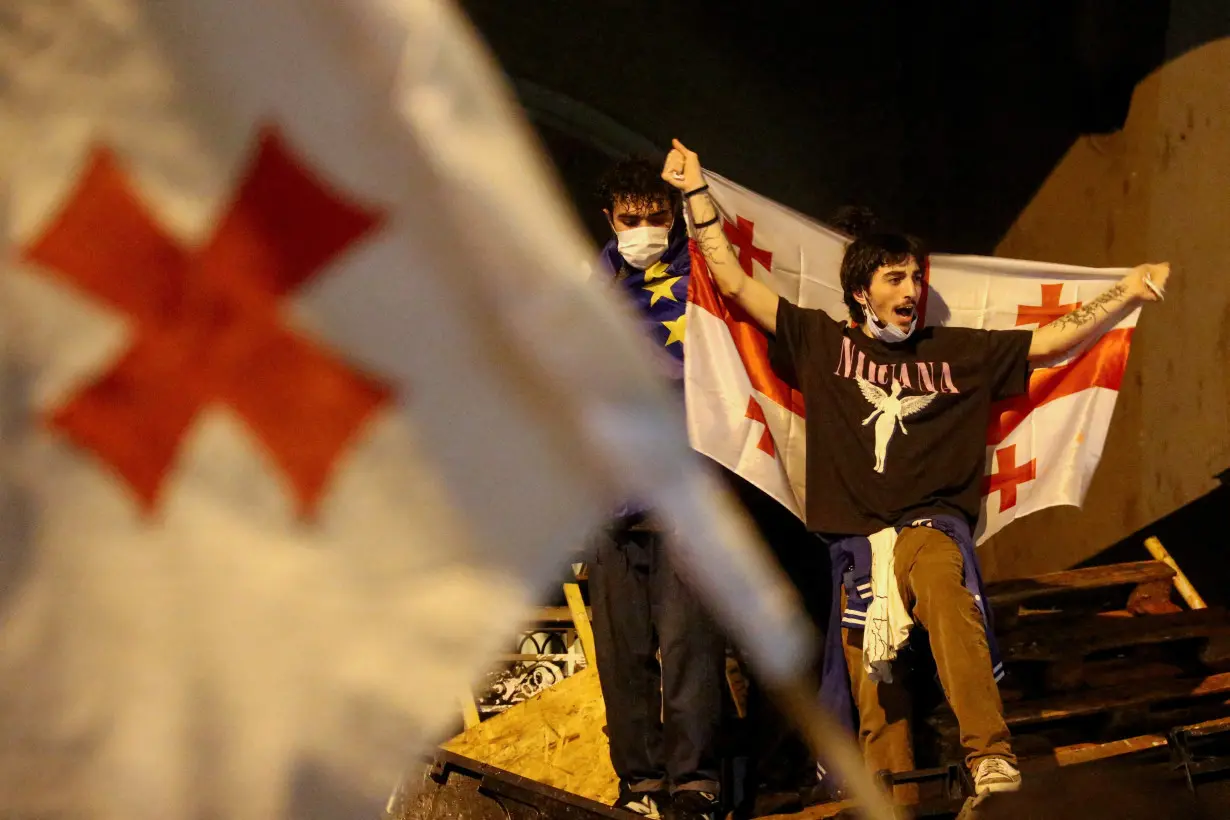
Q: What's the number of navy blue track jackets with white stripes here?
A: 1